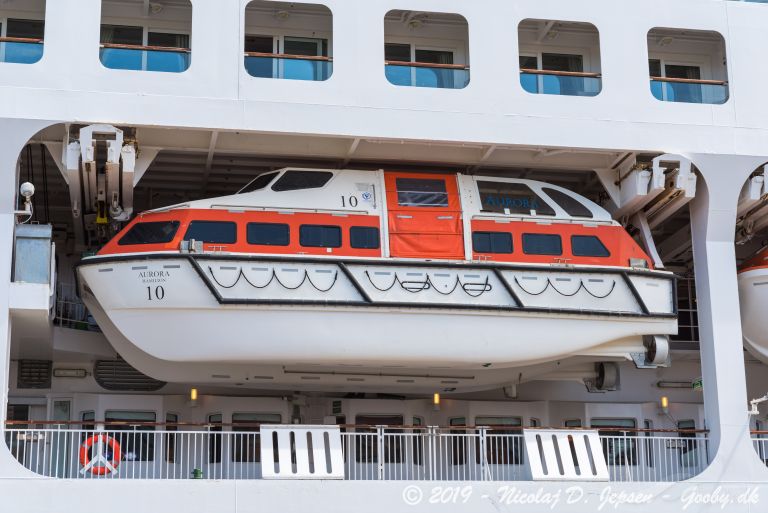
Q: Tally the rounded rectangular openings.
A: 6